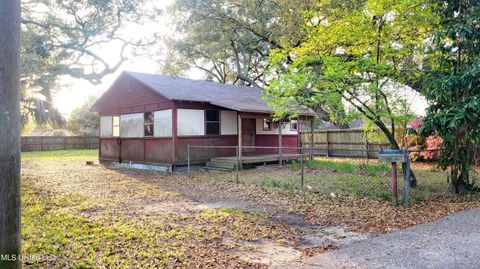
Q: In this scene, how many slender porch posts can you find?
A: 3